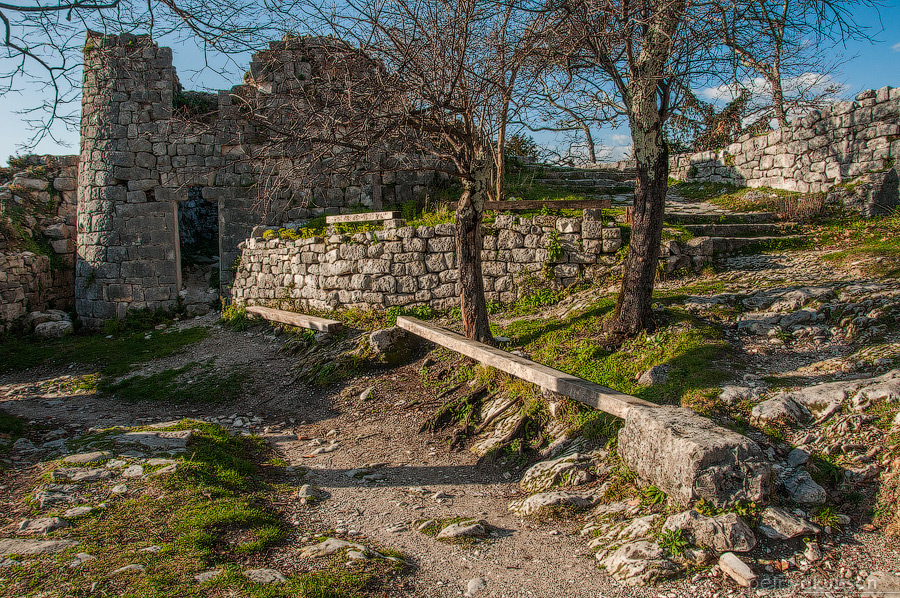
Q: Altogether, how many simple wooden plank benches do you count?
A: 4